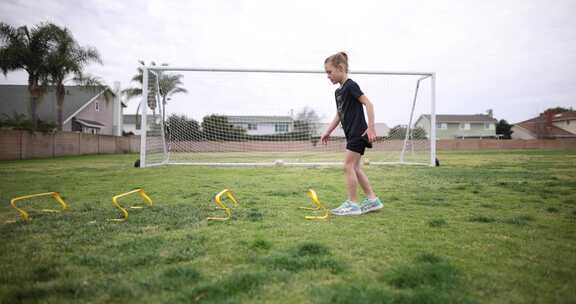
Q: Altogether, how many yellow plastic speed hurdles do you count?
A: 4